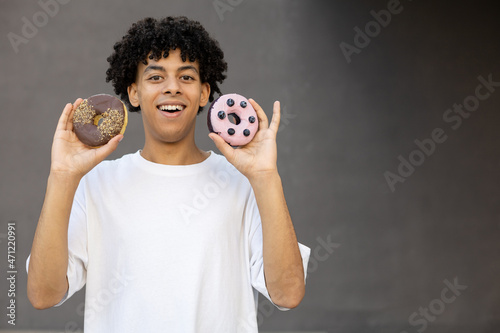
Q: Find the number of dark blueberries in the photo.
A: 6